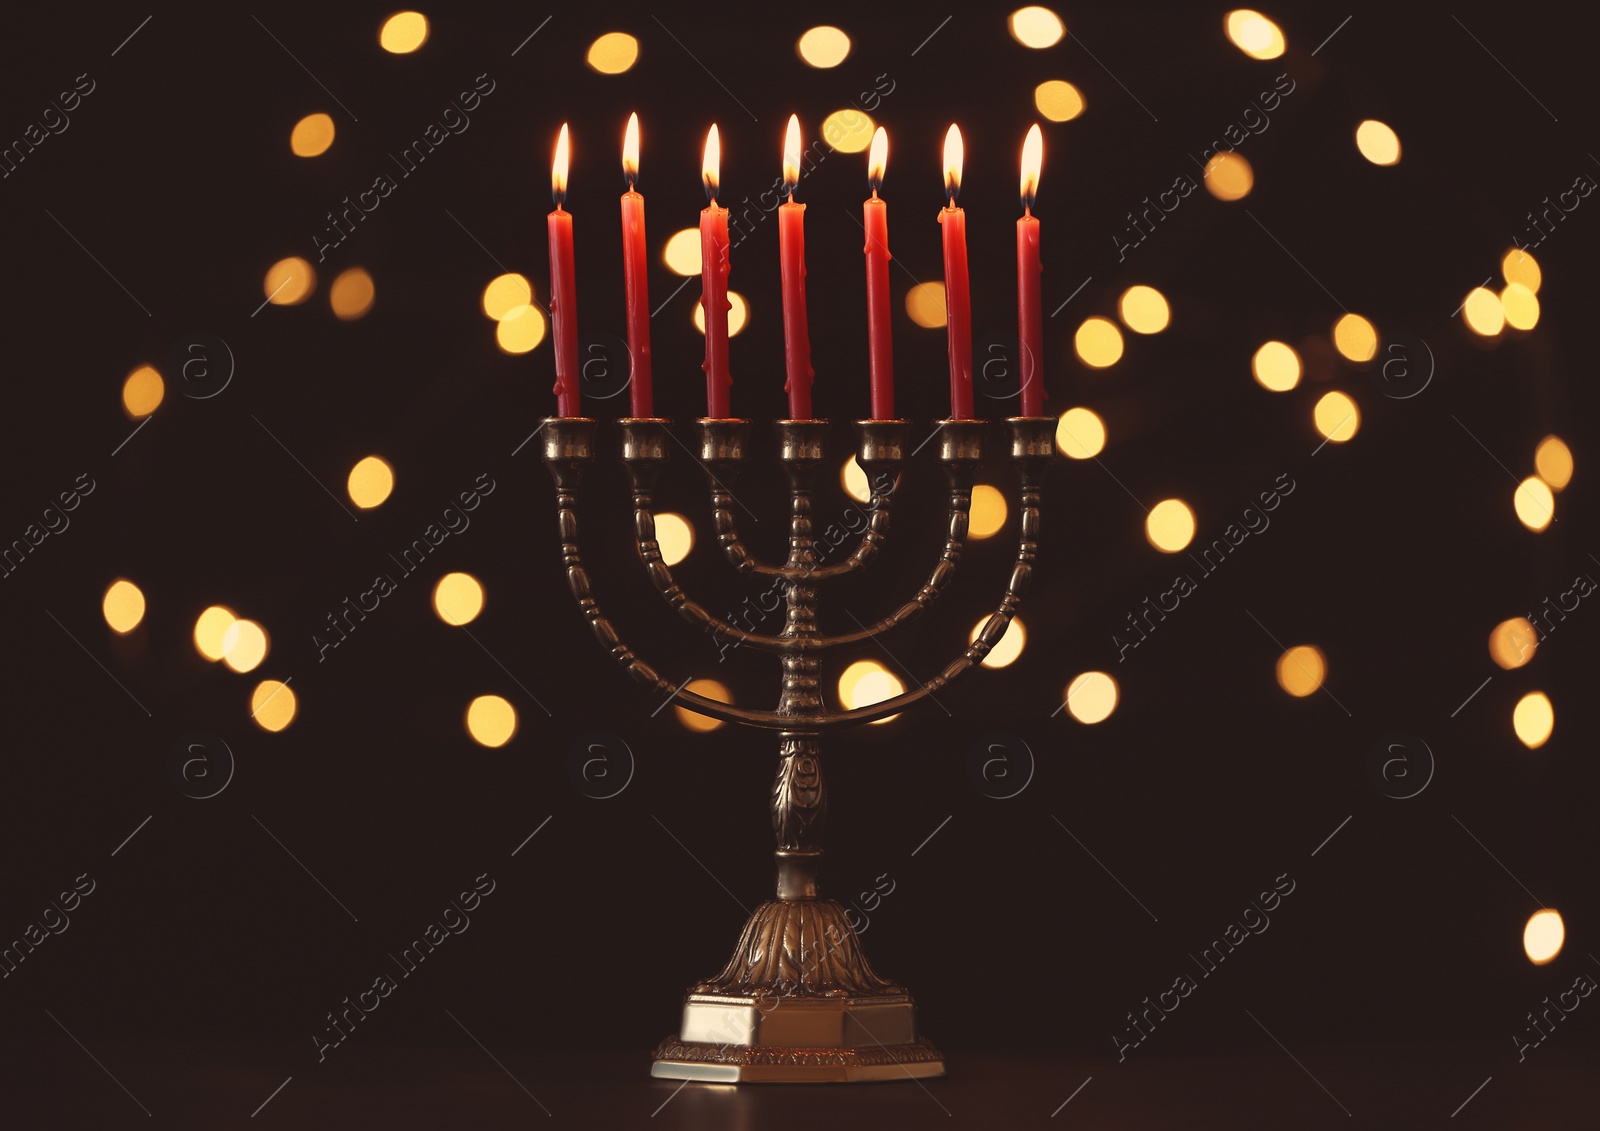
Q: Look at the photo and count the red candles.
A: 7